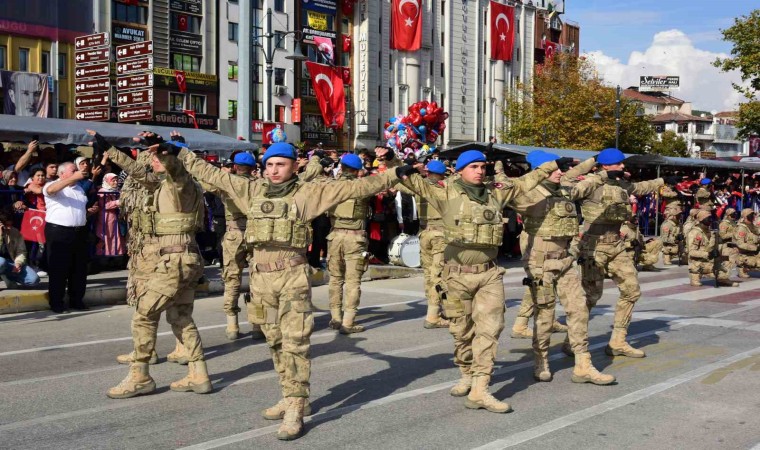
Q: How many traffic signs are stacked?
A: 11